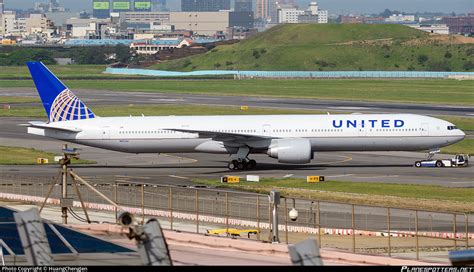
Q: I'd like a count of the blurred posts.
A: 3